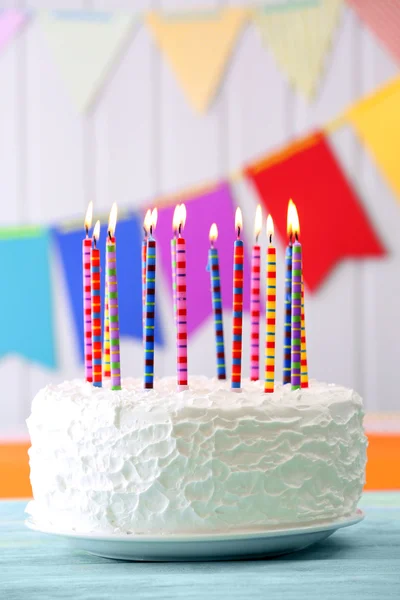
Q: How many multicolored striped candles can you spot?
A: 15